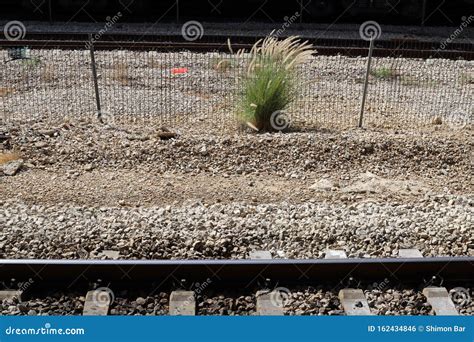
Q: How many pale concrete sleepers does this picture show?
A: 6